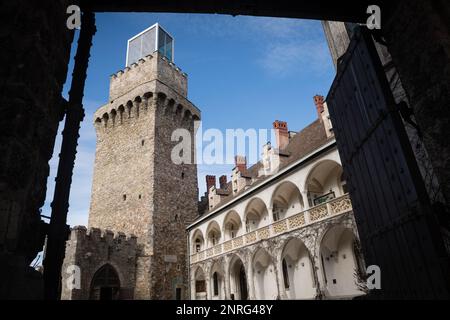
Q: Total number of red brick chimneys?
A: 5